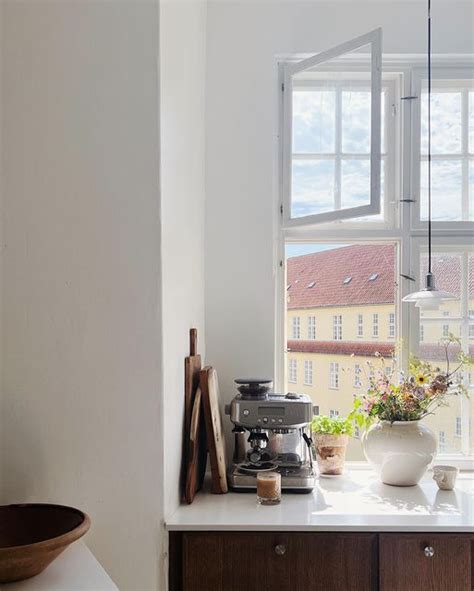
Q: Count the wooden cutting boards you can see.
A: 3